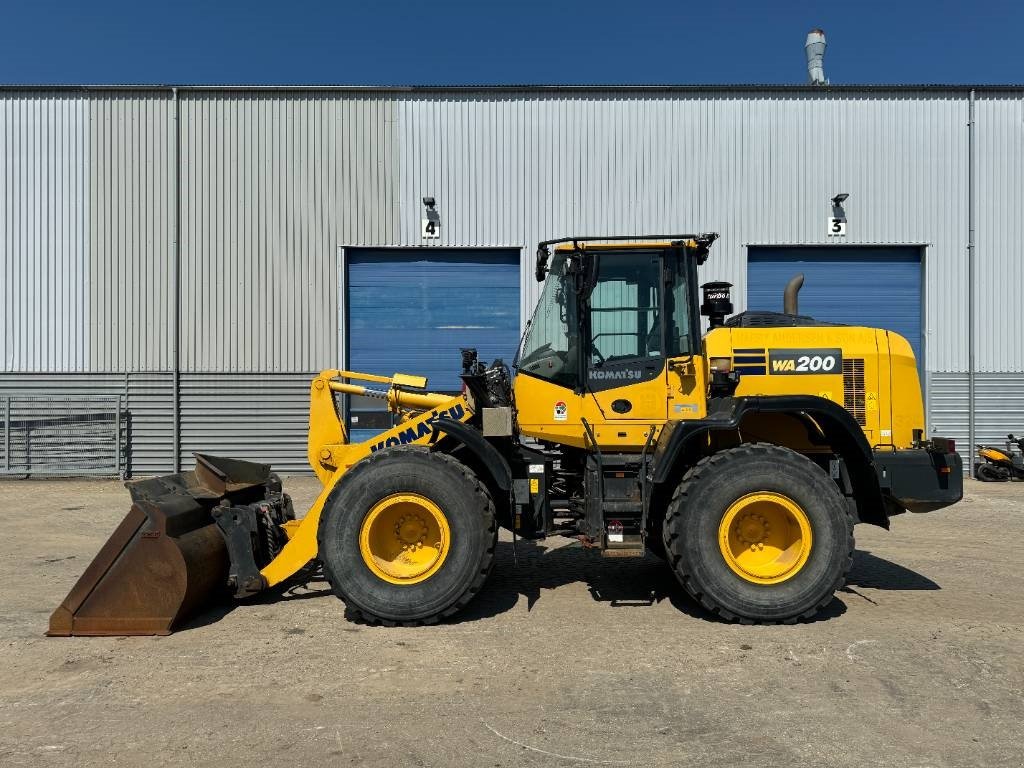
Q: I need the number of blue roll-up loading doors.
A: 2